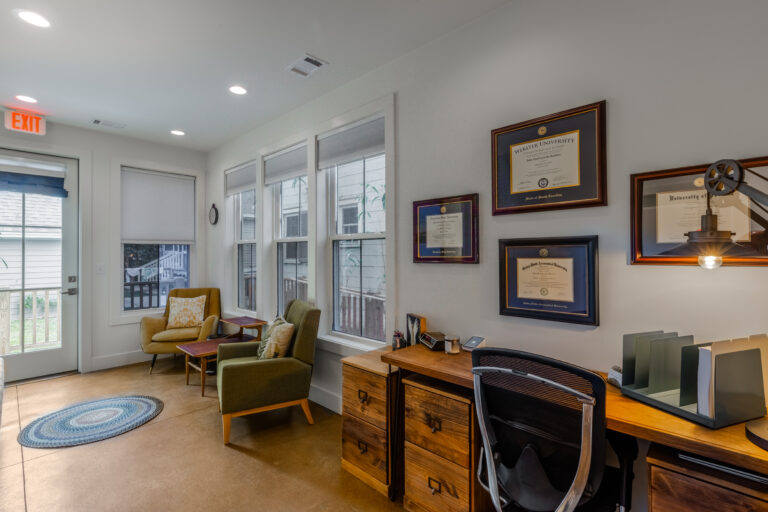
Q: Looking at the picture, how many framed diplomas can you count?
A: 4